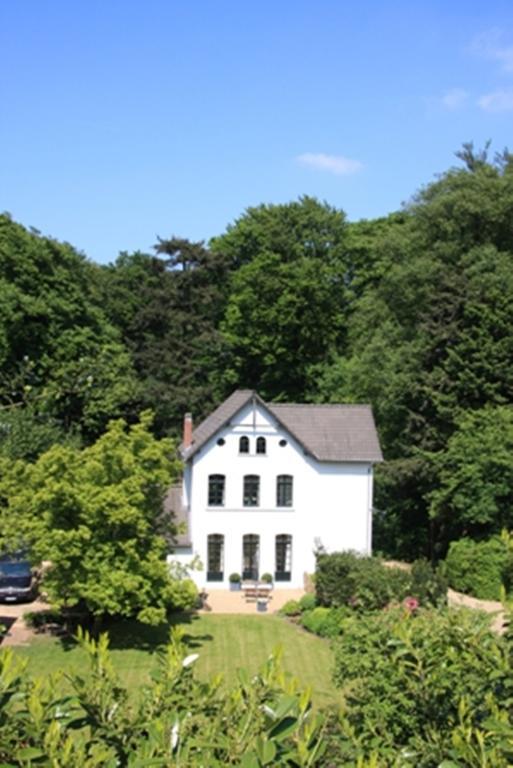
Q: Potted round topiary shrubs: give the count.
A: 2